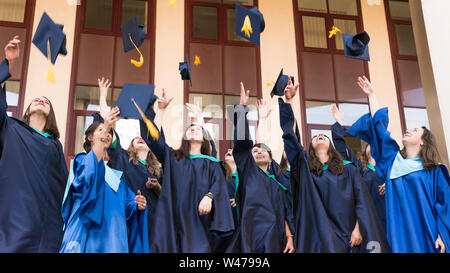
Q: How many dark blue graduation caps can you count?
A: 7